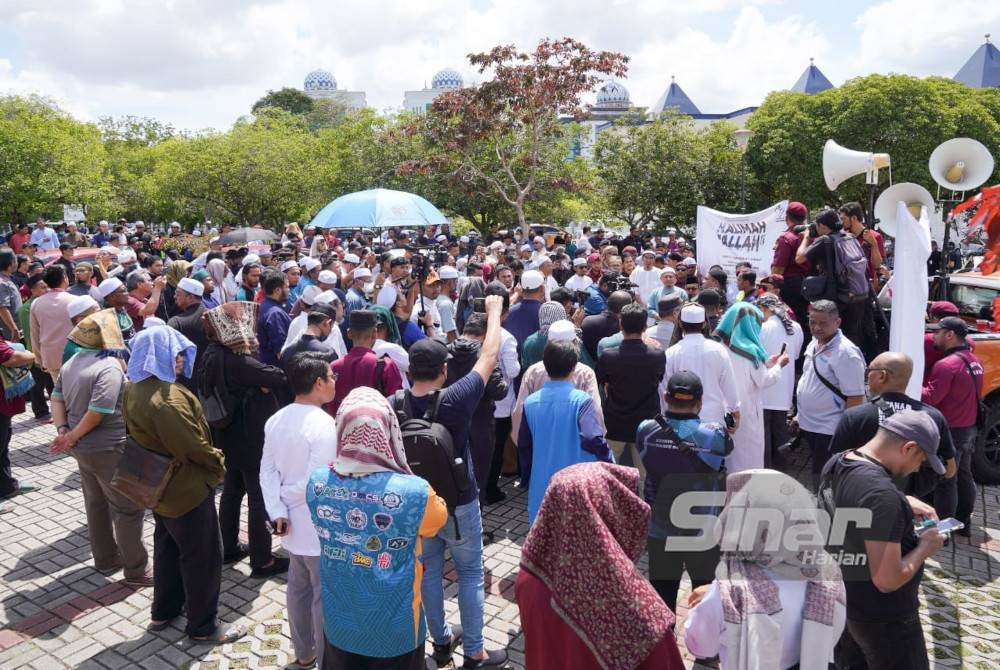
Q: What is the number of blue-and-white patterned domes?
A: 3